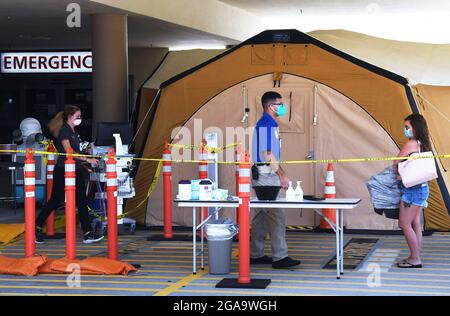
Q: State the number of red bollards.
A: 8